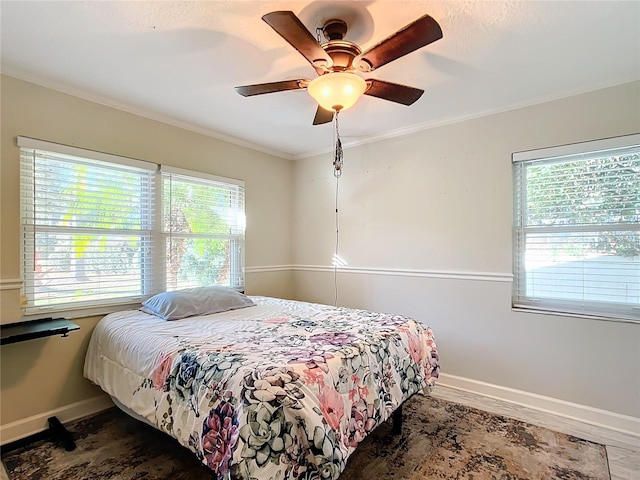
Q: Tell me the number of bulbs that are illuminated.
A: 2